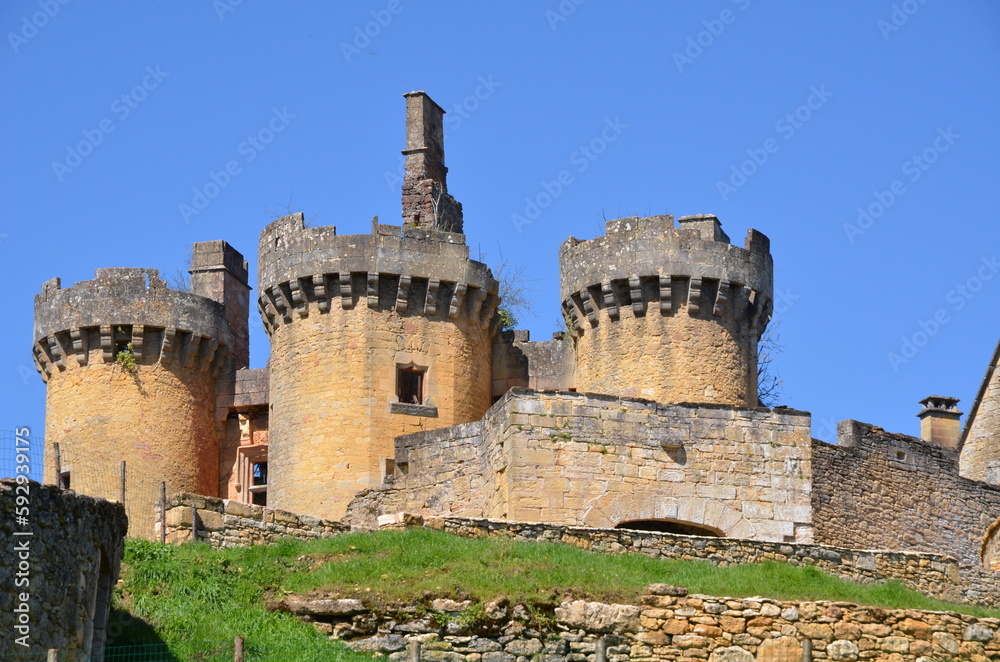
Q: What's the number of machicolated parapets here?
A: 3